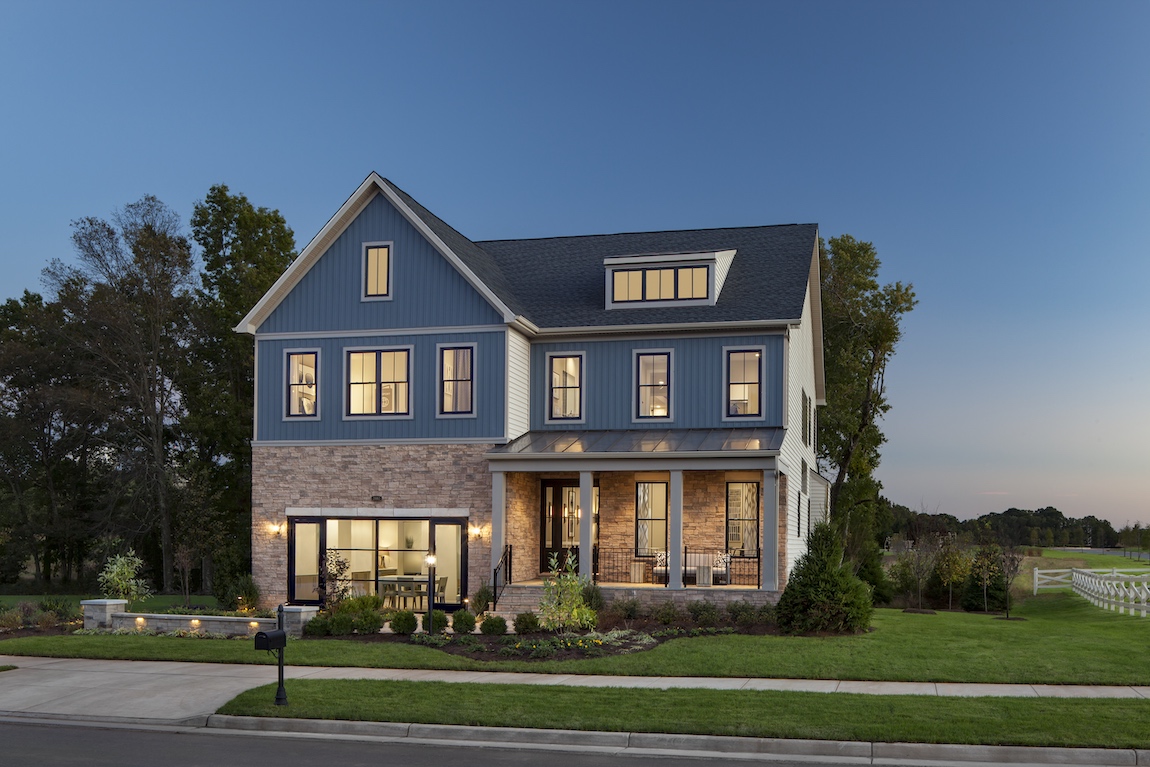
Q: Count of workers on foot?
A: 0